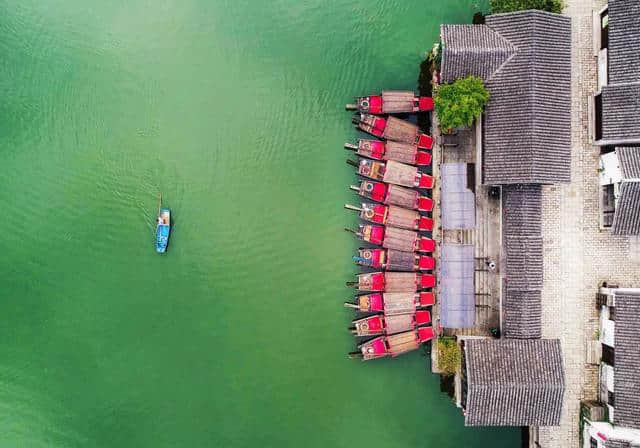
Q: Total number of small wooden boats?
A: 13